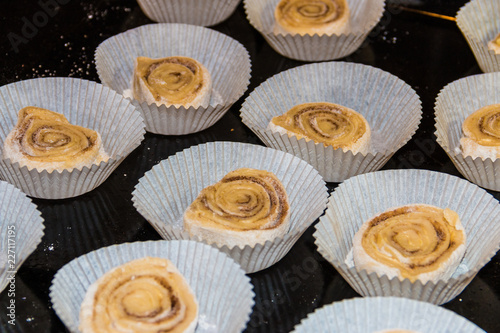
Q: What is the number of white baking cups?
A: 12